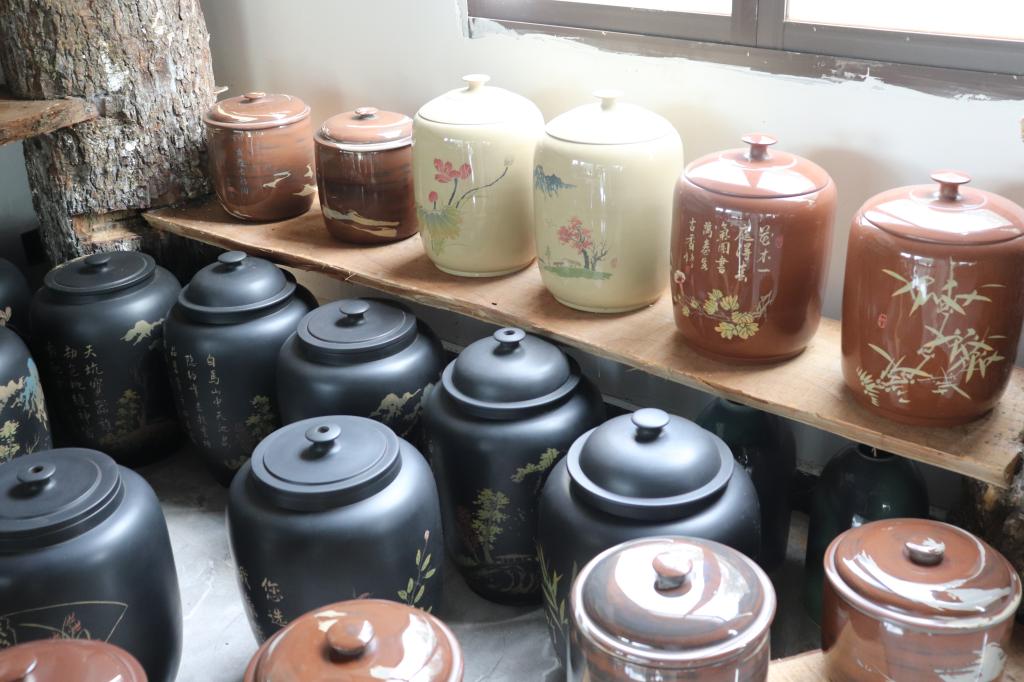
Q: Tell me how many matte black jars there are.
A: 9